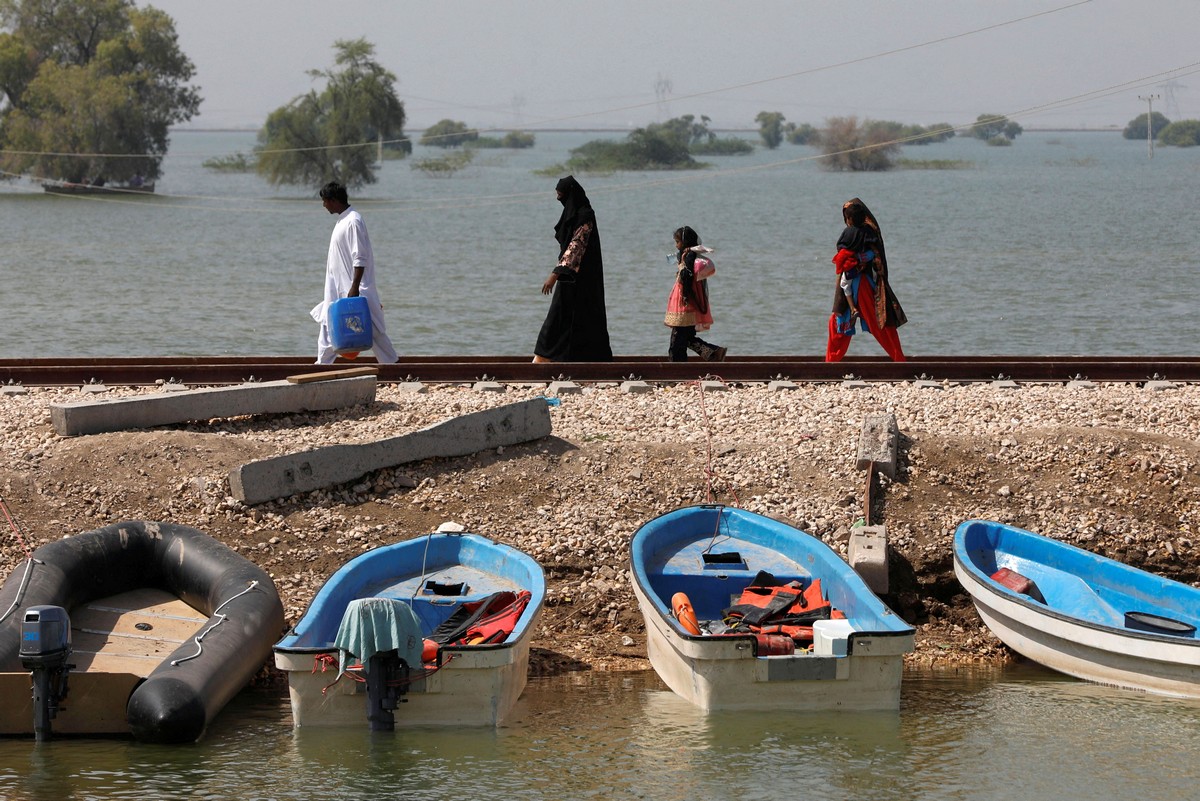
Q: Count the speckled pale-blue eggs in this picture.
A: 0